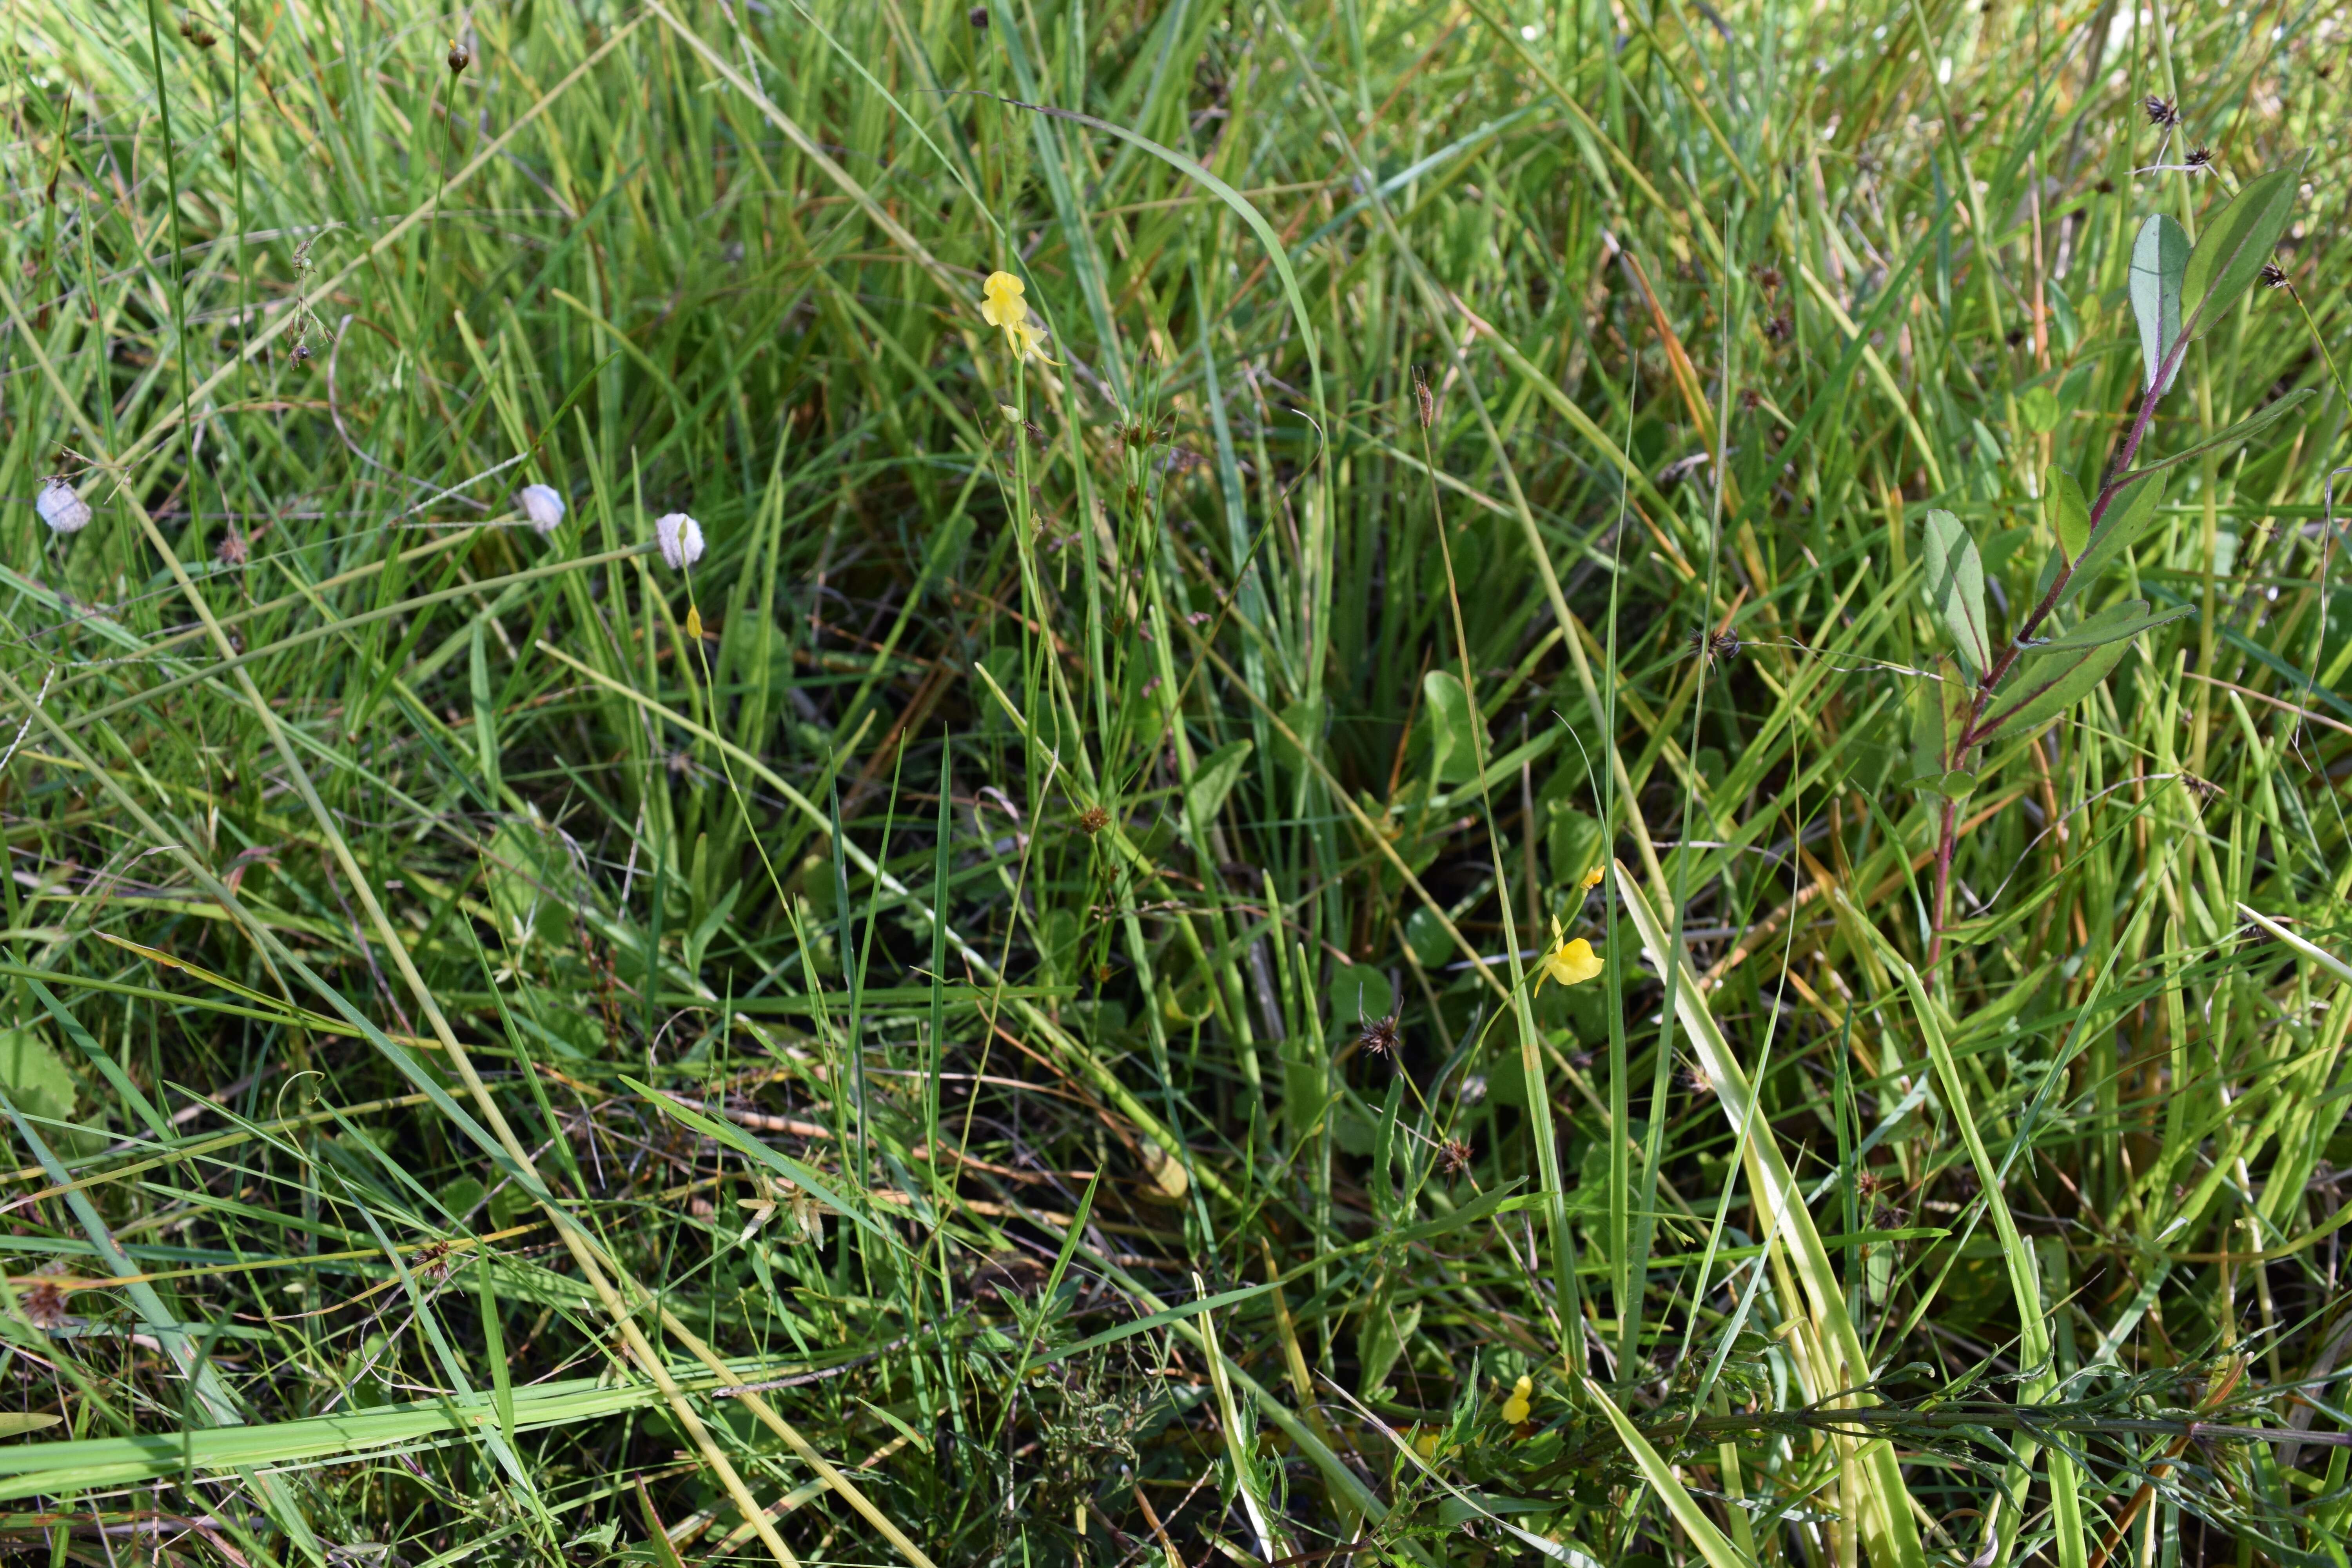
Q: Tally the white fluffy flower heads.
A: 3